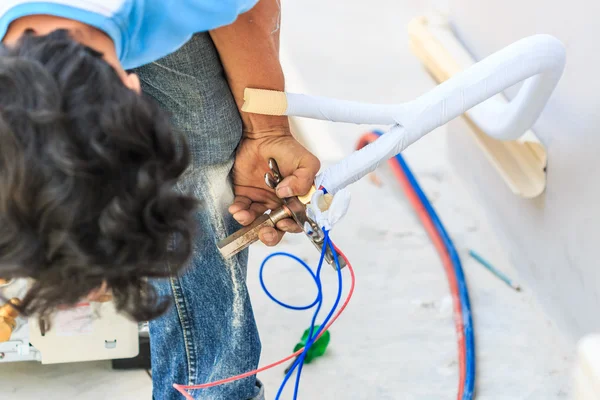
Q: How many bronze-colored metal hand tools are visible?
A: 1